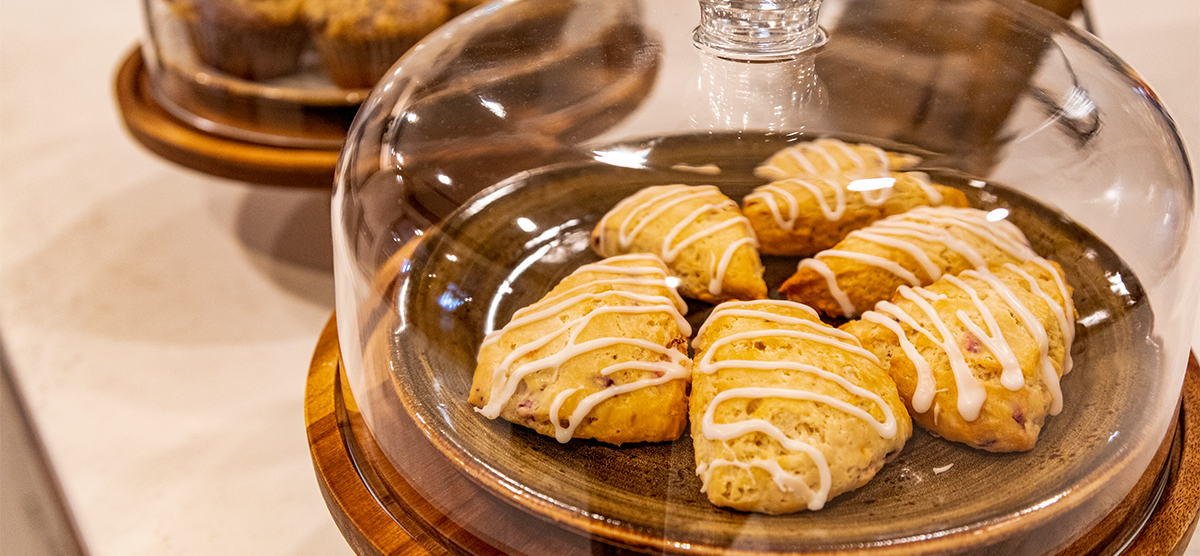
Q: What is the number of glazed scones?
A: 6